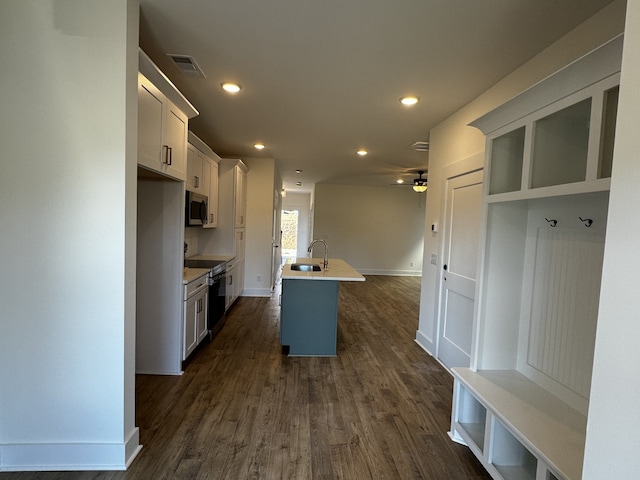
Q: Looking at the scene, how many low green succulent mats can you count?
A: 0